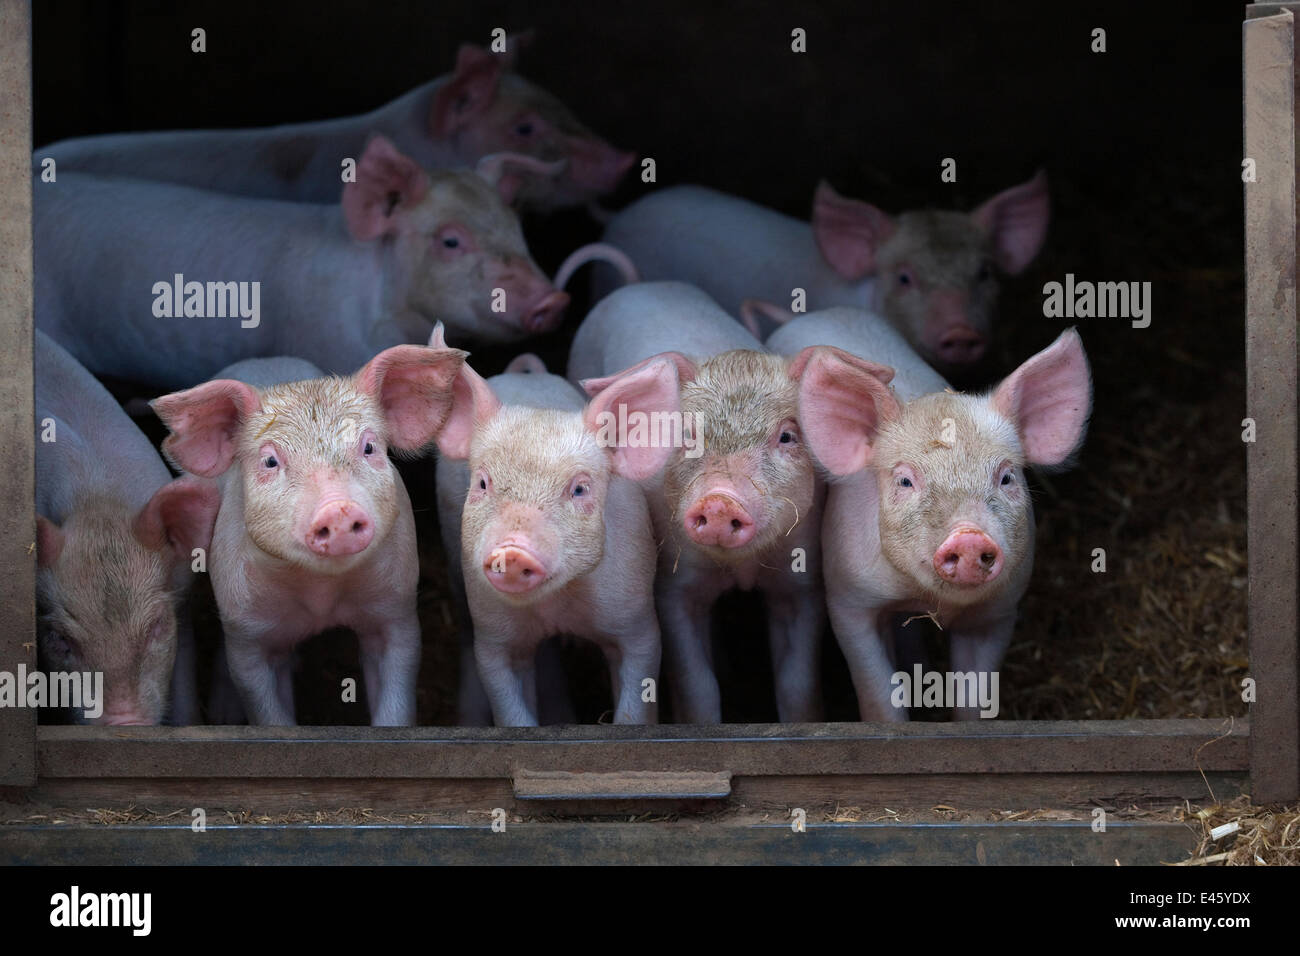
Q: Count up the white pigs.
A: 8